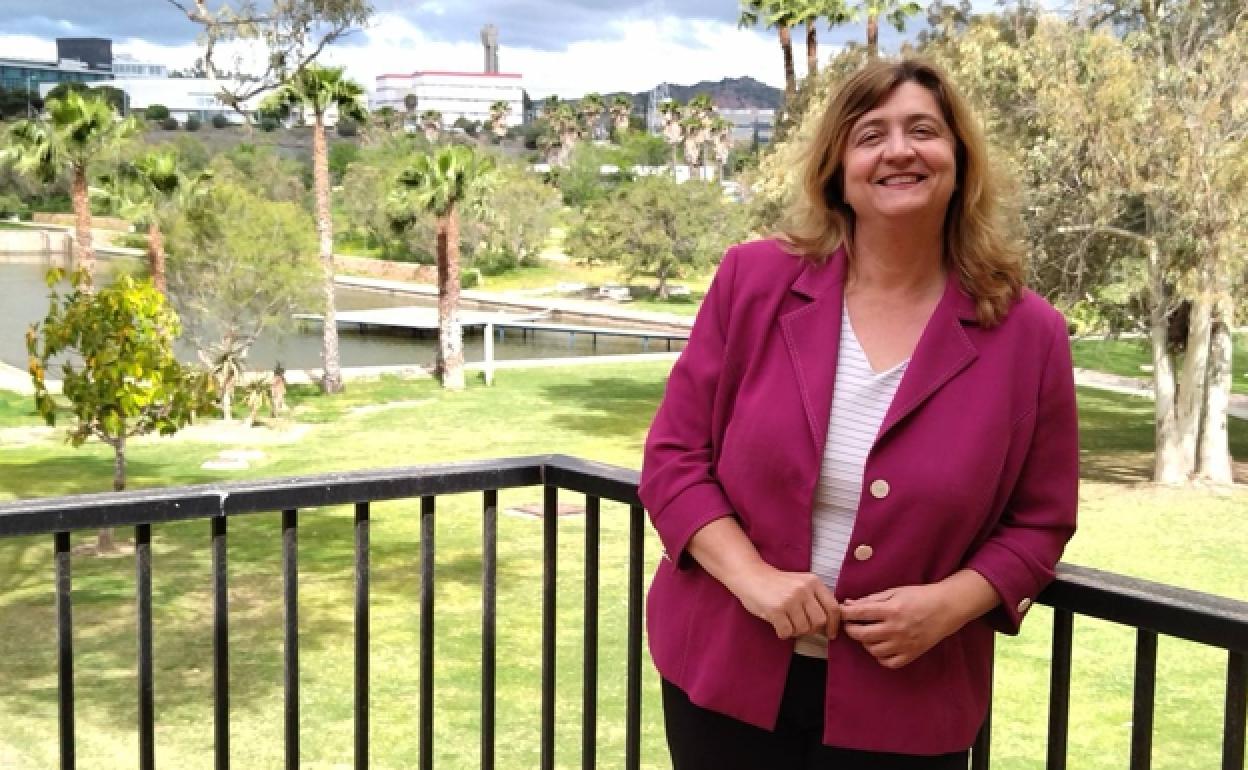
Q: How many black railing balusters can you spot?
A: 14